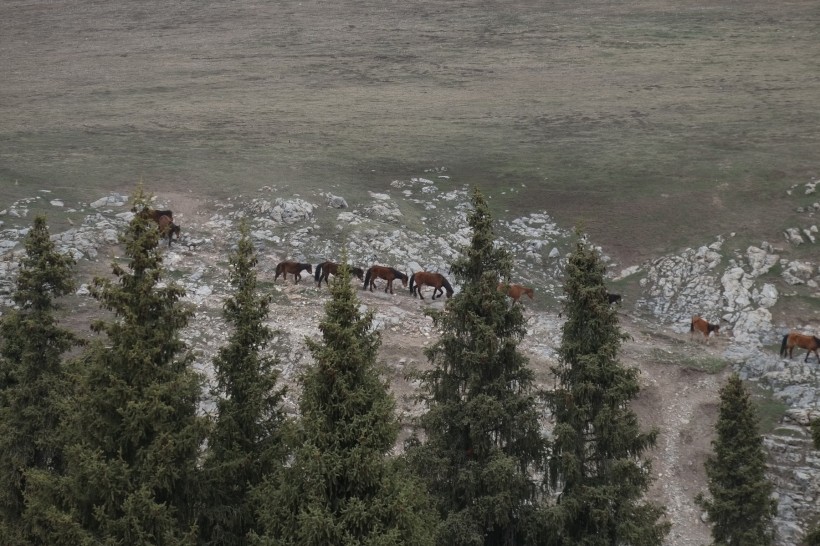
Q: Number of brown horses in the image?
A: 9